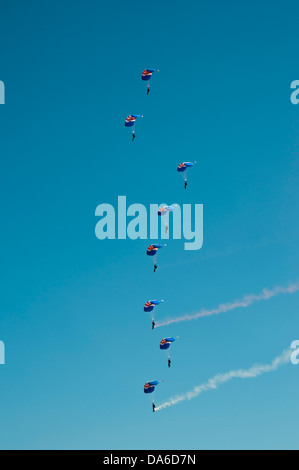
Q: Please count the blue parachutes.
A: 8